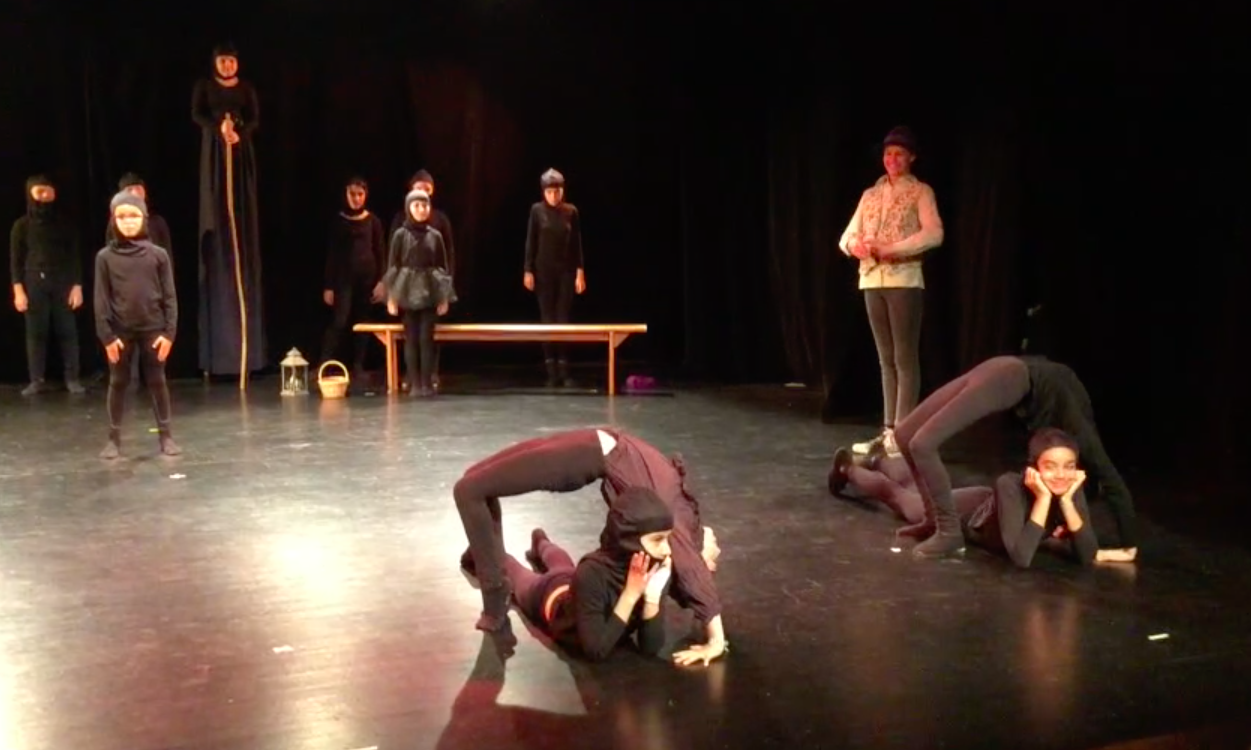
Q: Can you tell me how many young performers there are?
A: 13